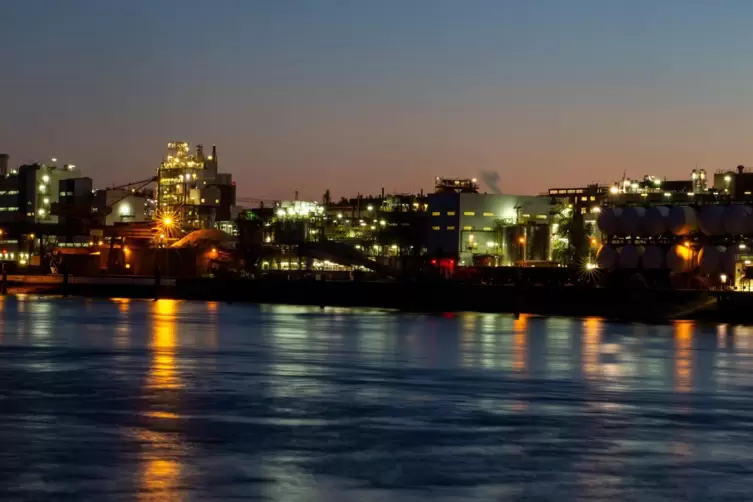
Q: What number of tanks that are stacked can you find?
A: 12